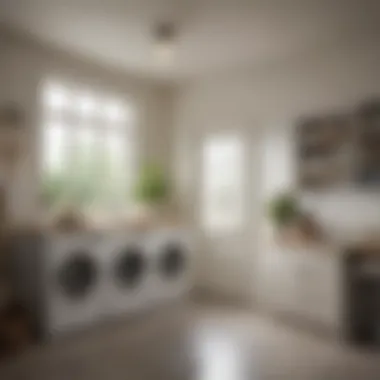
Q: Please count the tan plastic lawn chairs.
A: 0